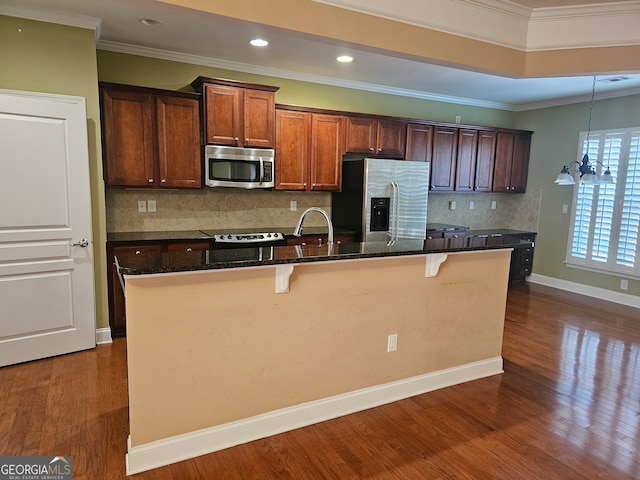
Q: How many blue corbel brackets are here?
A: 0